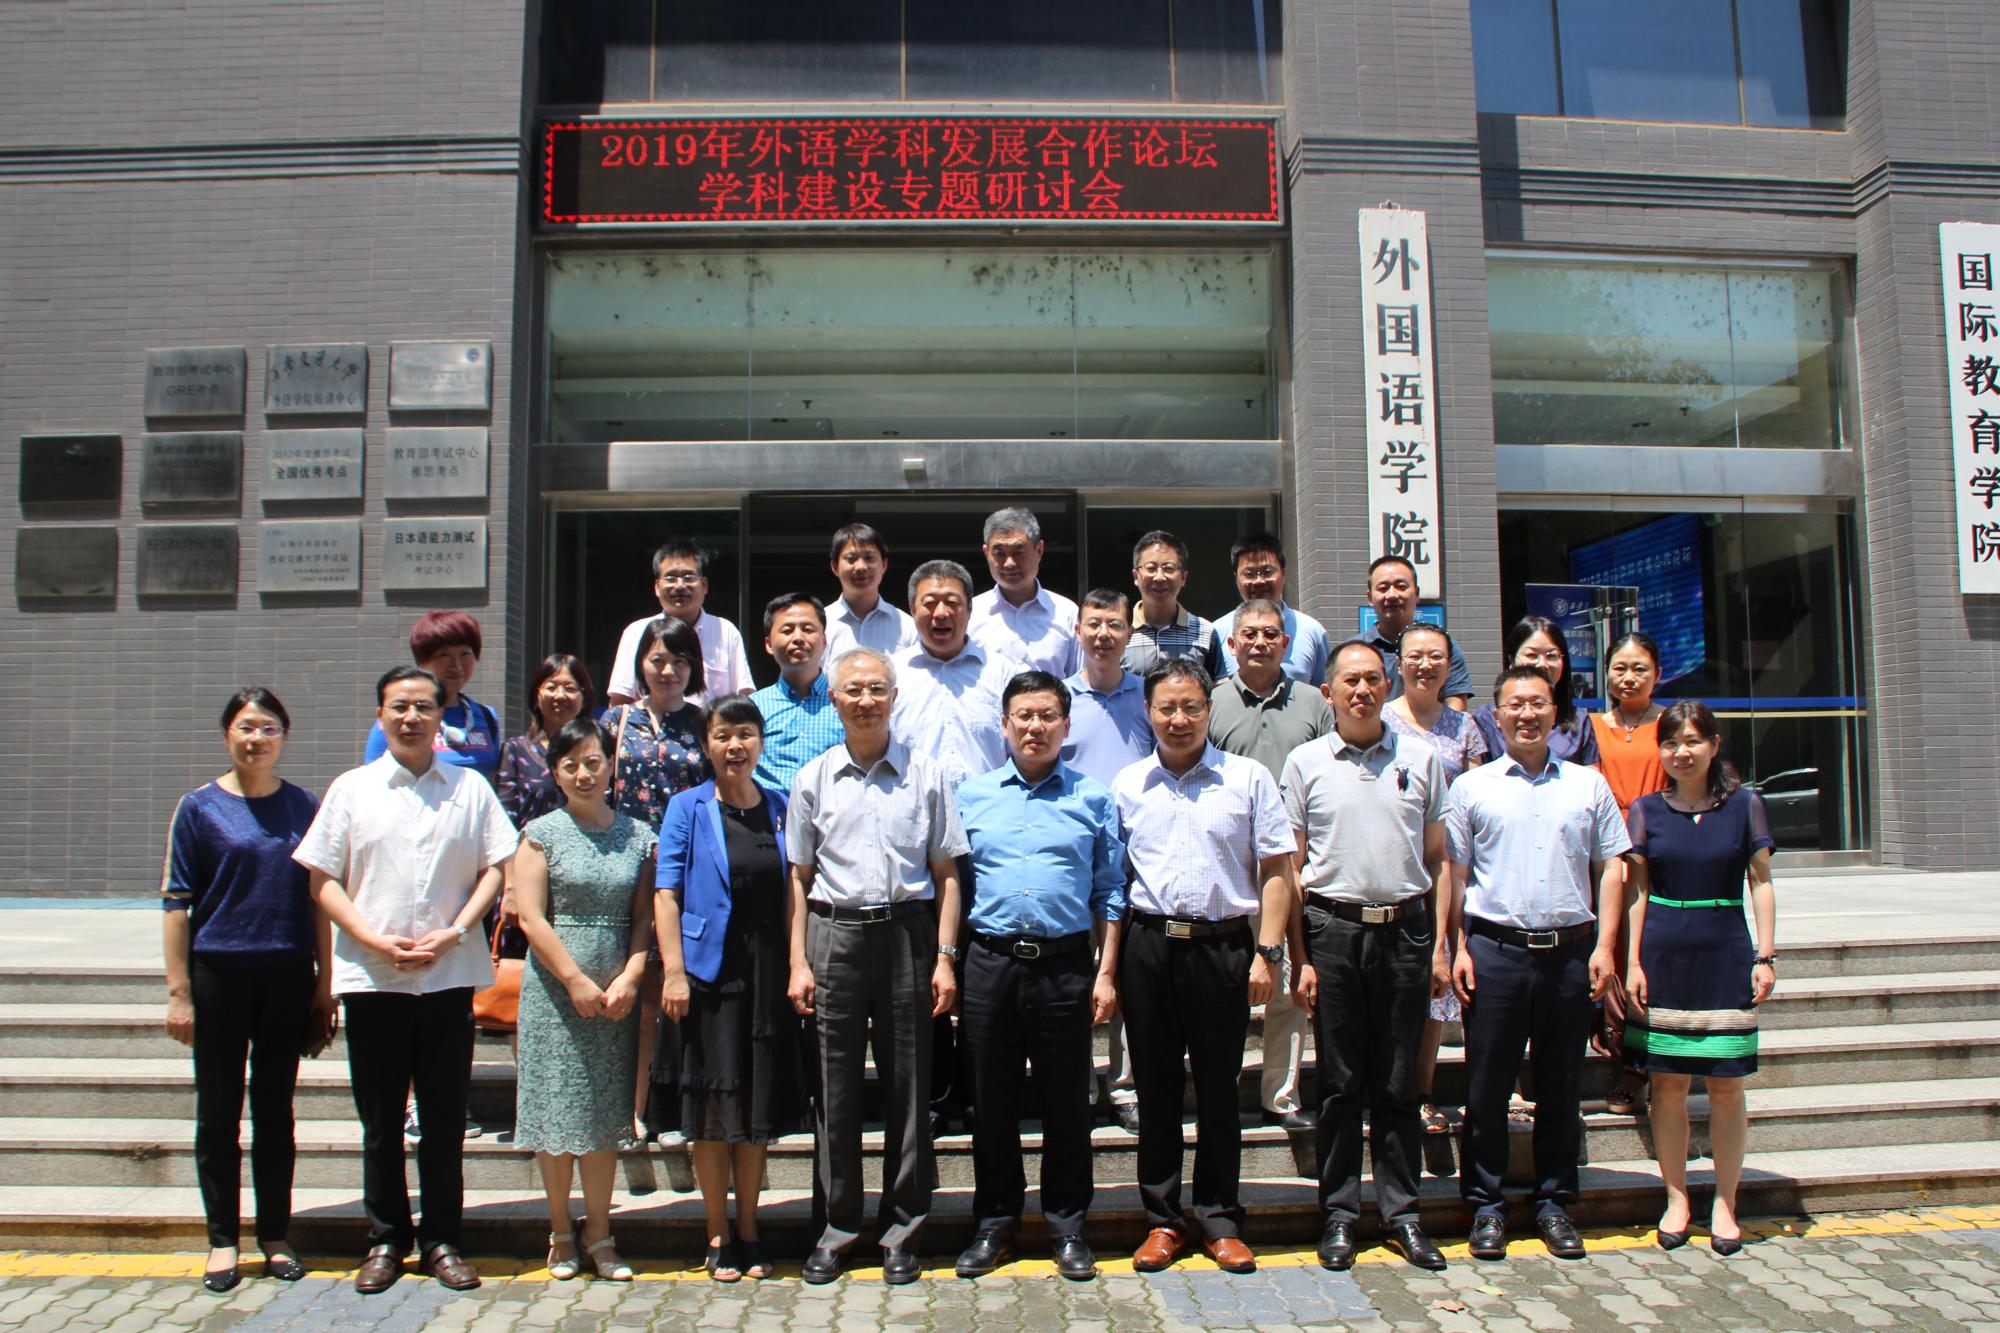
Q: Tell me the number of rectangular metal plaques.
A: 11